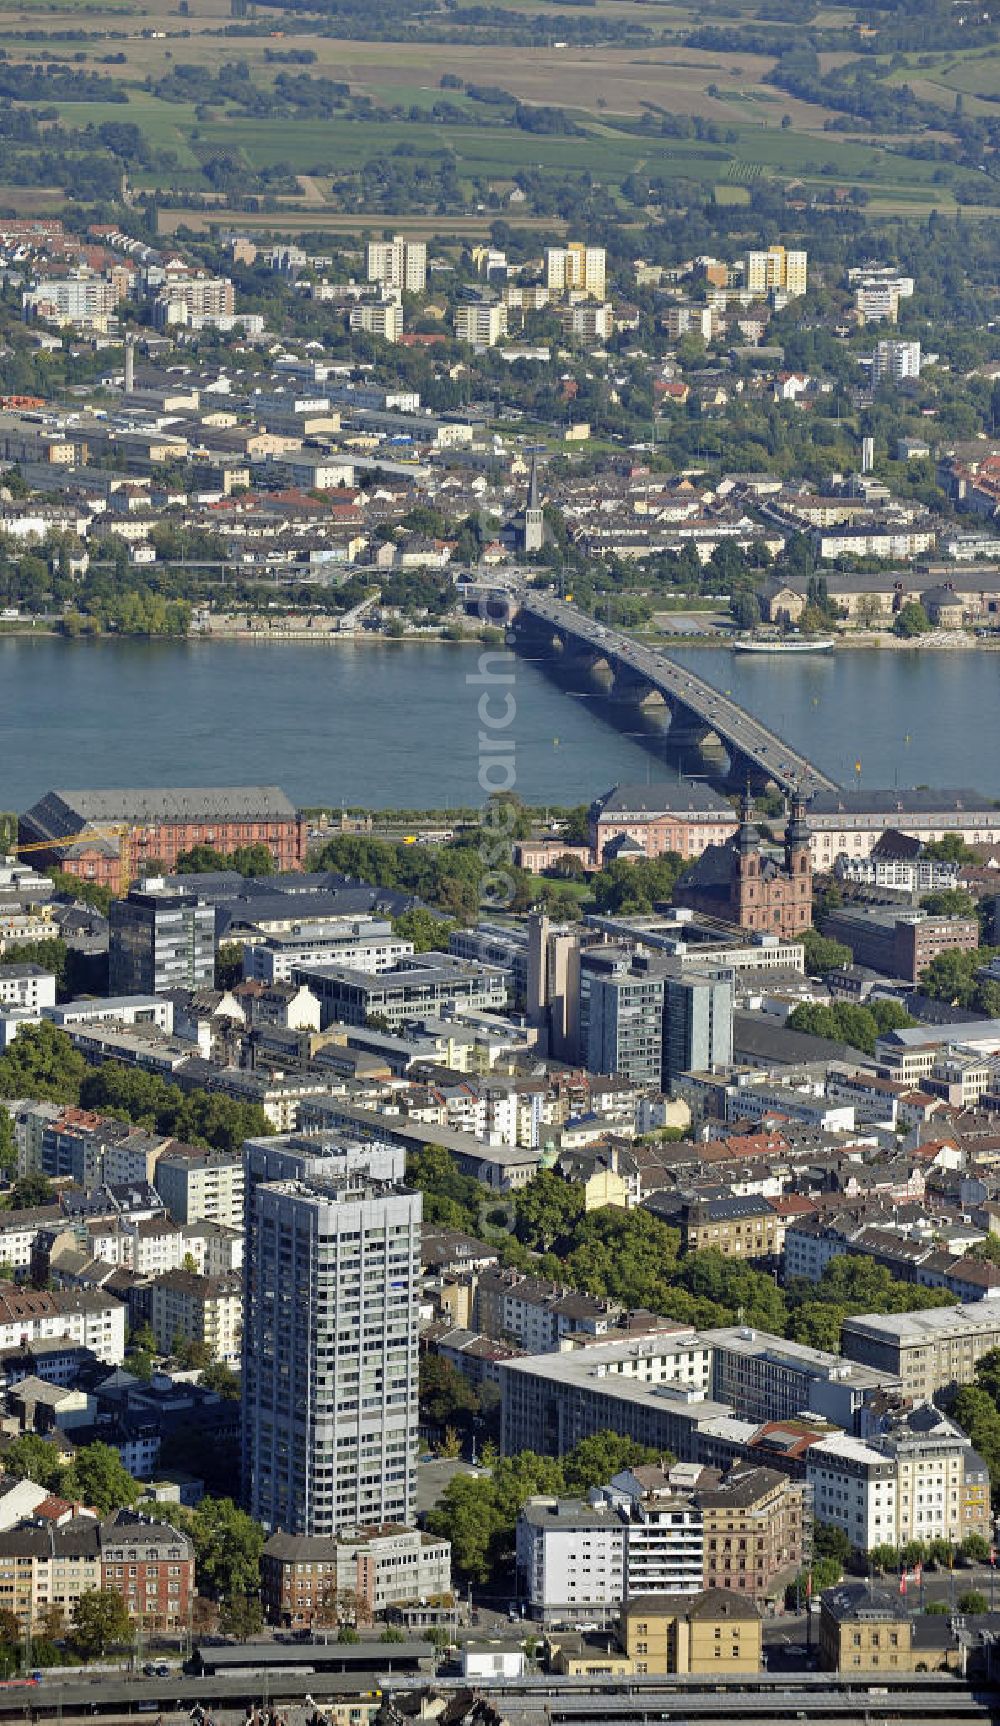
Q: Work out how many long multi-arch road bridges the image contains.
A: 1